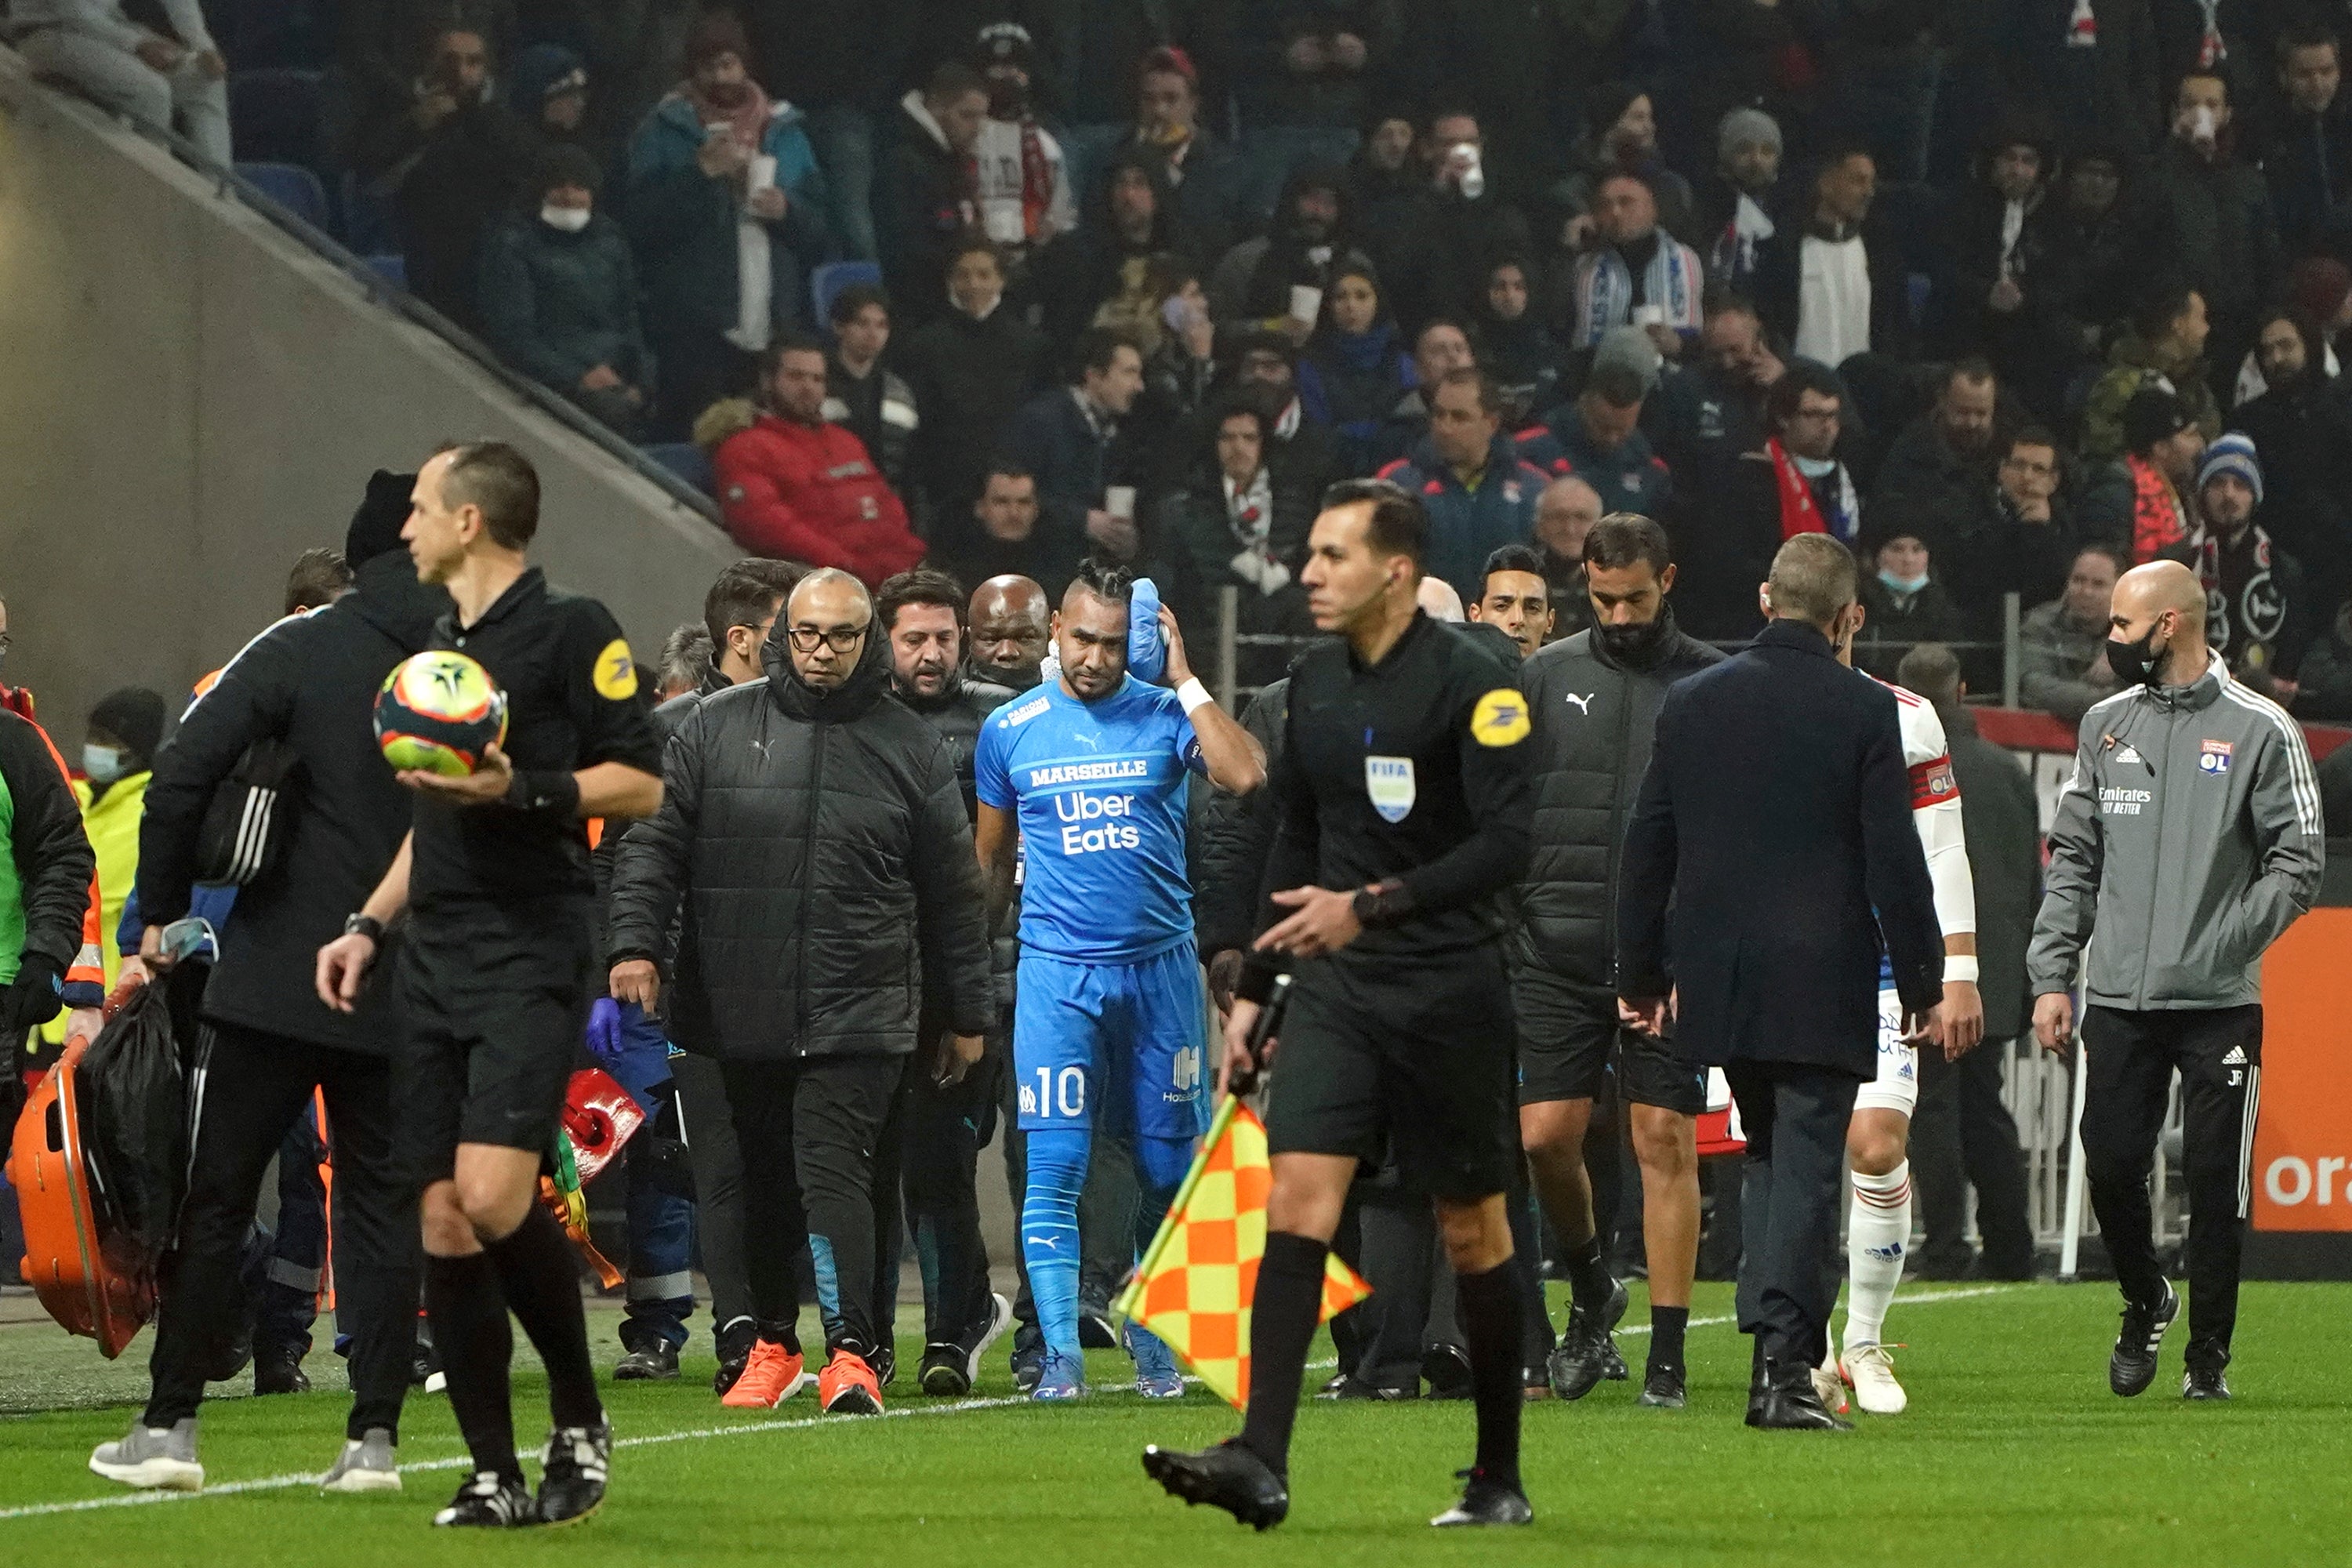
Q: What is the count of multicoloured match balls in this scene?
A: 1